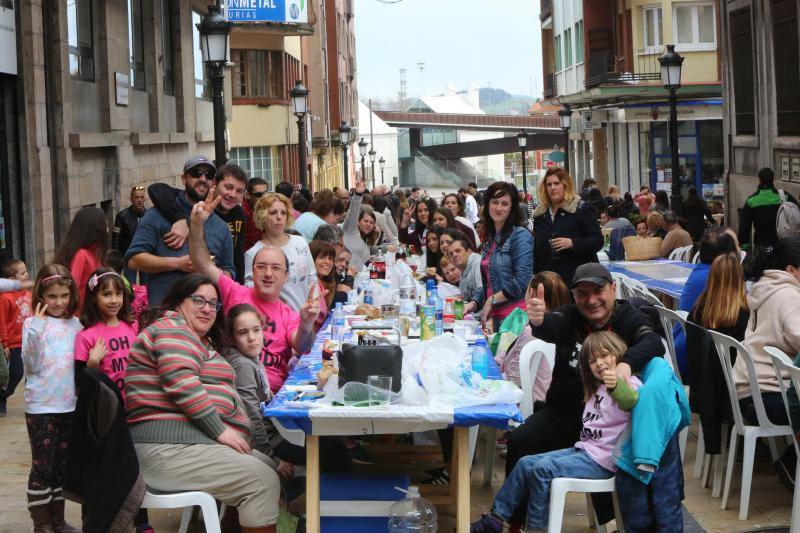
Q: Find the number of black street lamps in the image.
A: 9